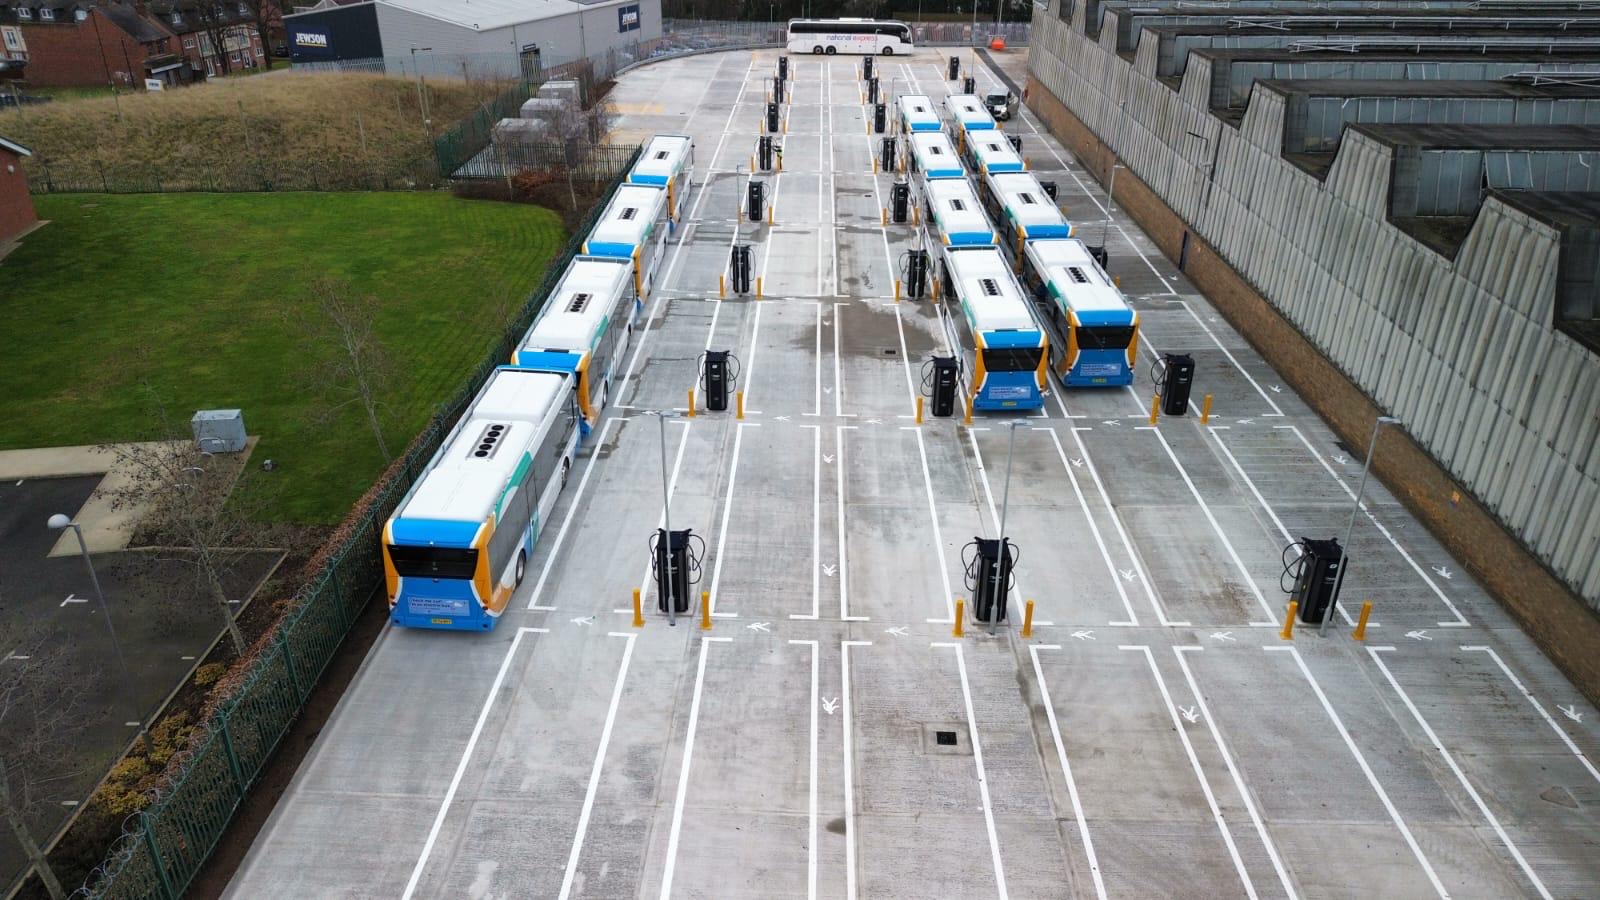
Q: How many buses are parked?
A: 13